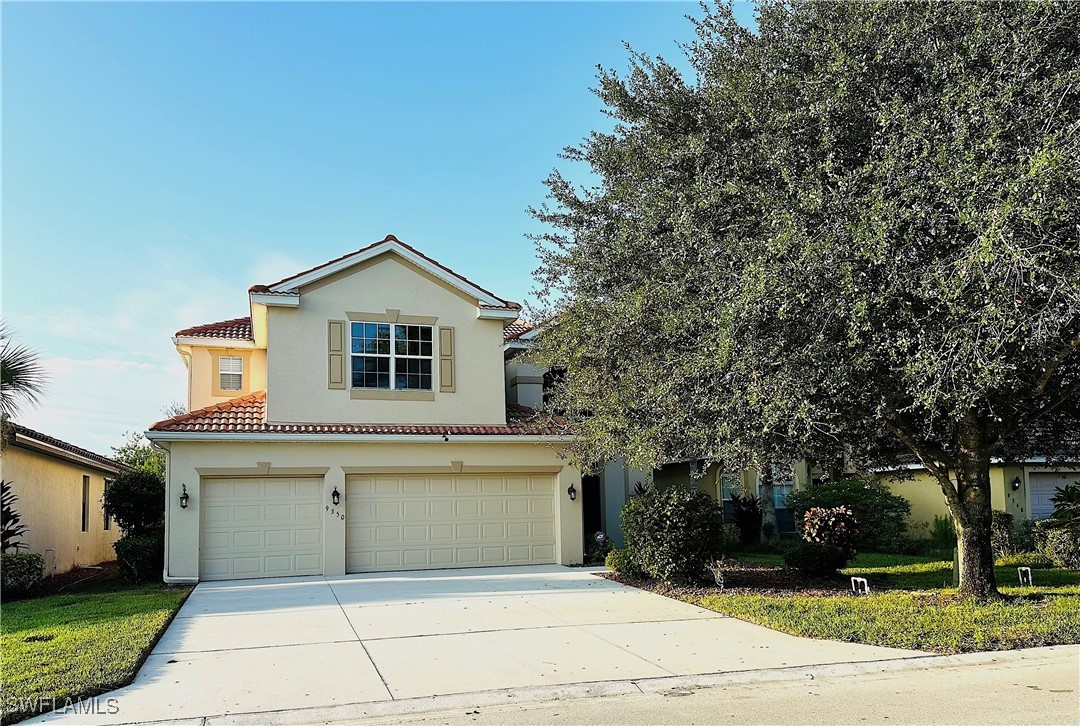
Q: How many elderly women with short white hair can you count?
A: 0